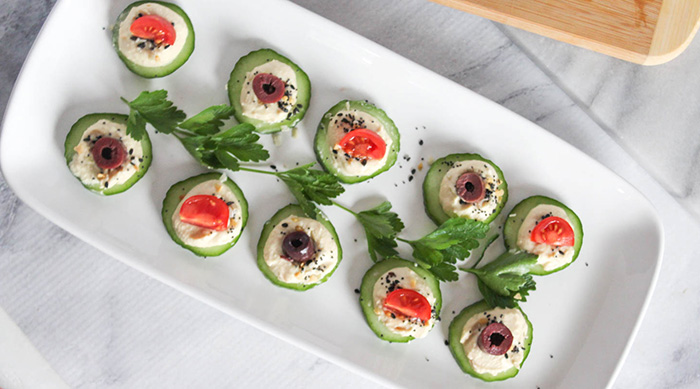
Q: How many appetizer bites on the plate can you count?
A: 10